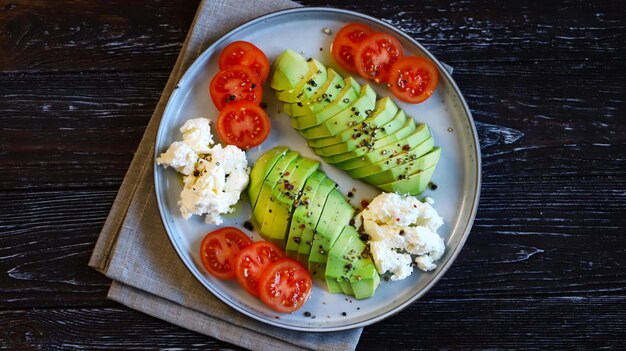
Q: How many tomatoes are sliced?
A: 9